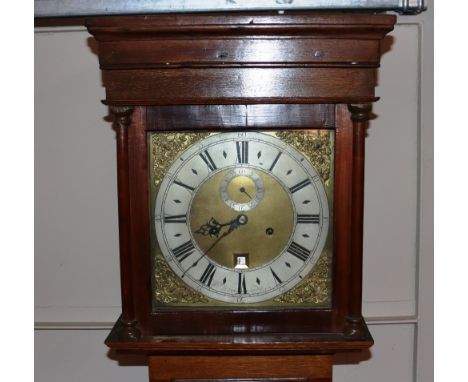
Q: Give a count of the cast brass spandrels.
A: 4